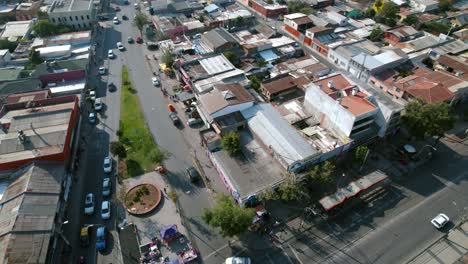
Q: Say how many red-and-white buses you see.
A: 1